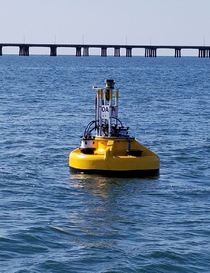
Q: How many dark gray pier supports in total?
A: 11